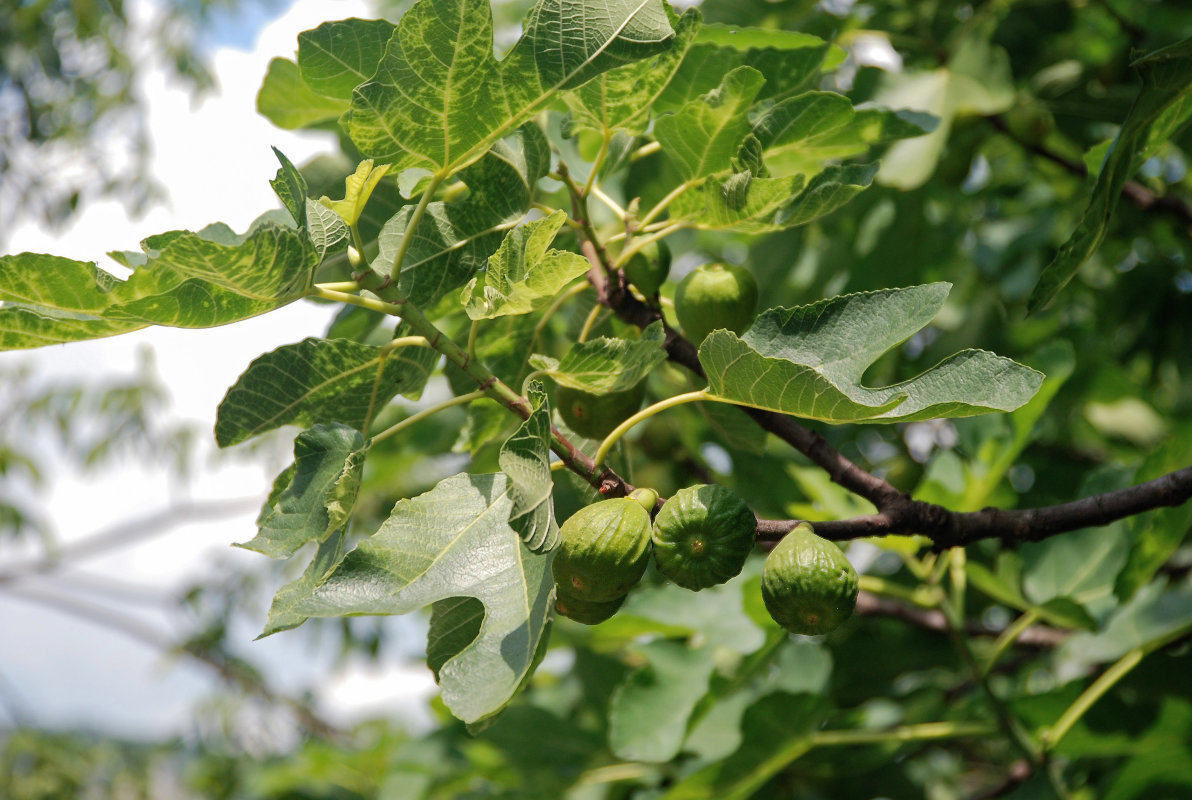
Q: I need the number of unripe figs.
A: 7